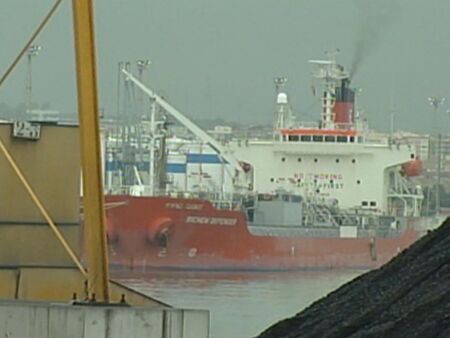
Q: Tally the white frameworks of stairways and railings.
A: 1